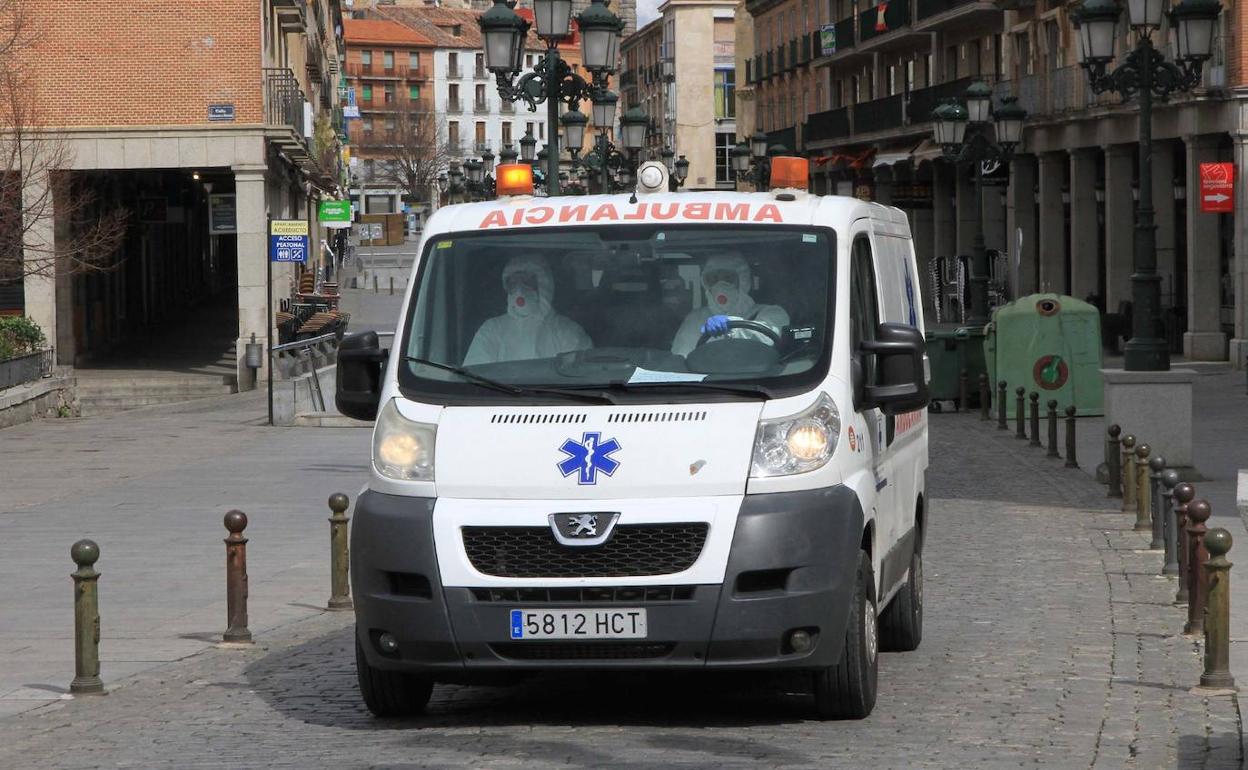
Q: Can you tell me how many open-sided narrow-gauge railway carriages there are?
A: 0